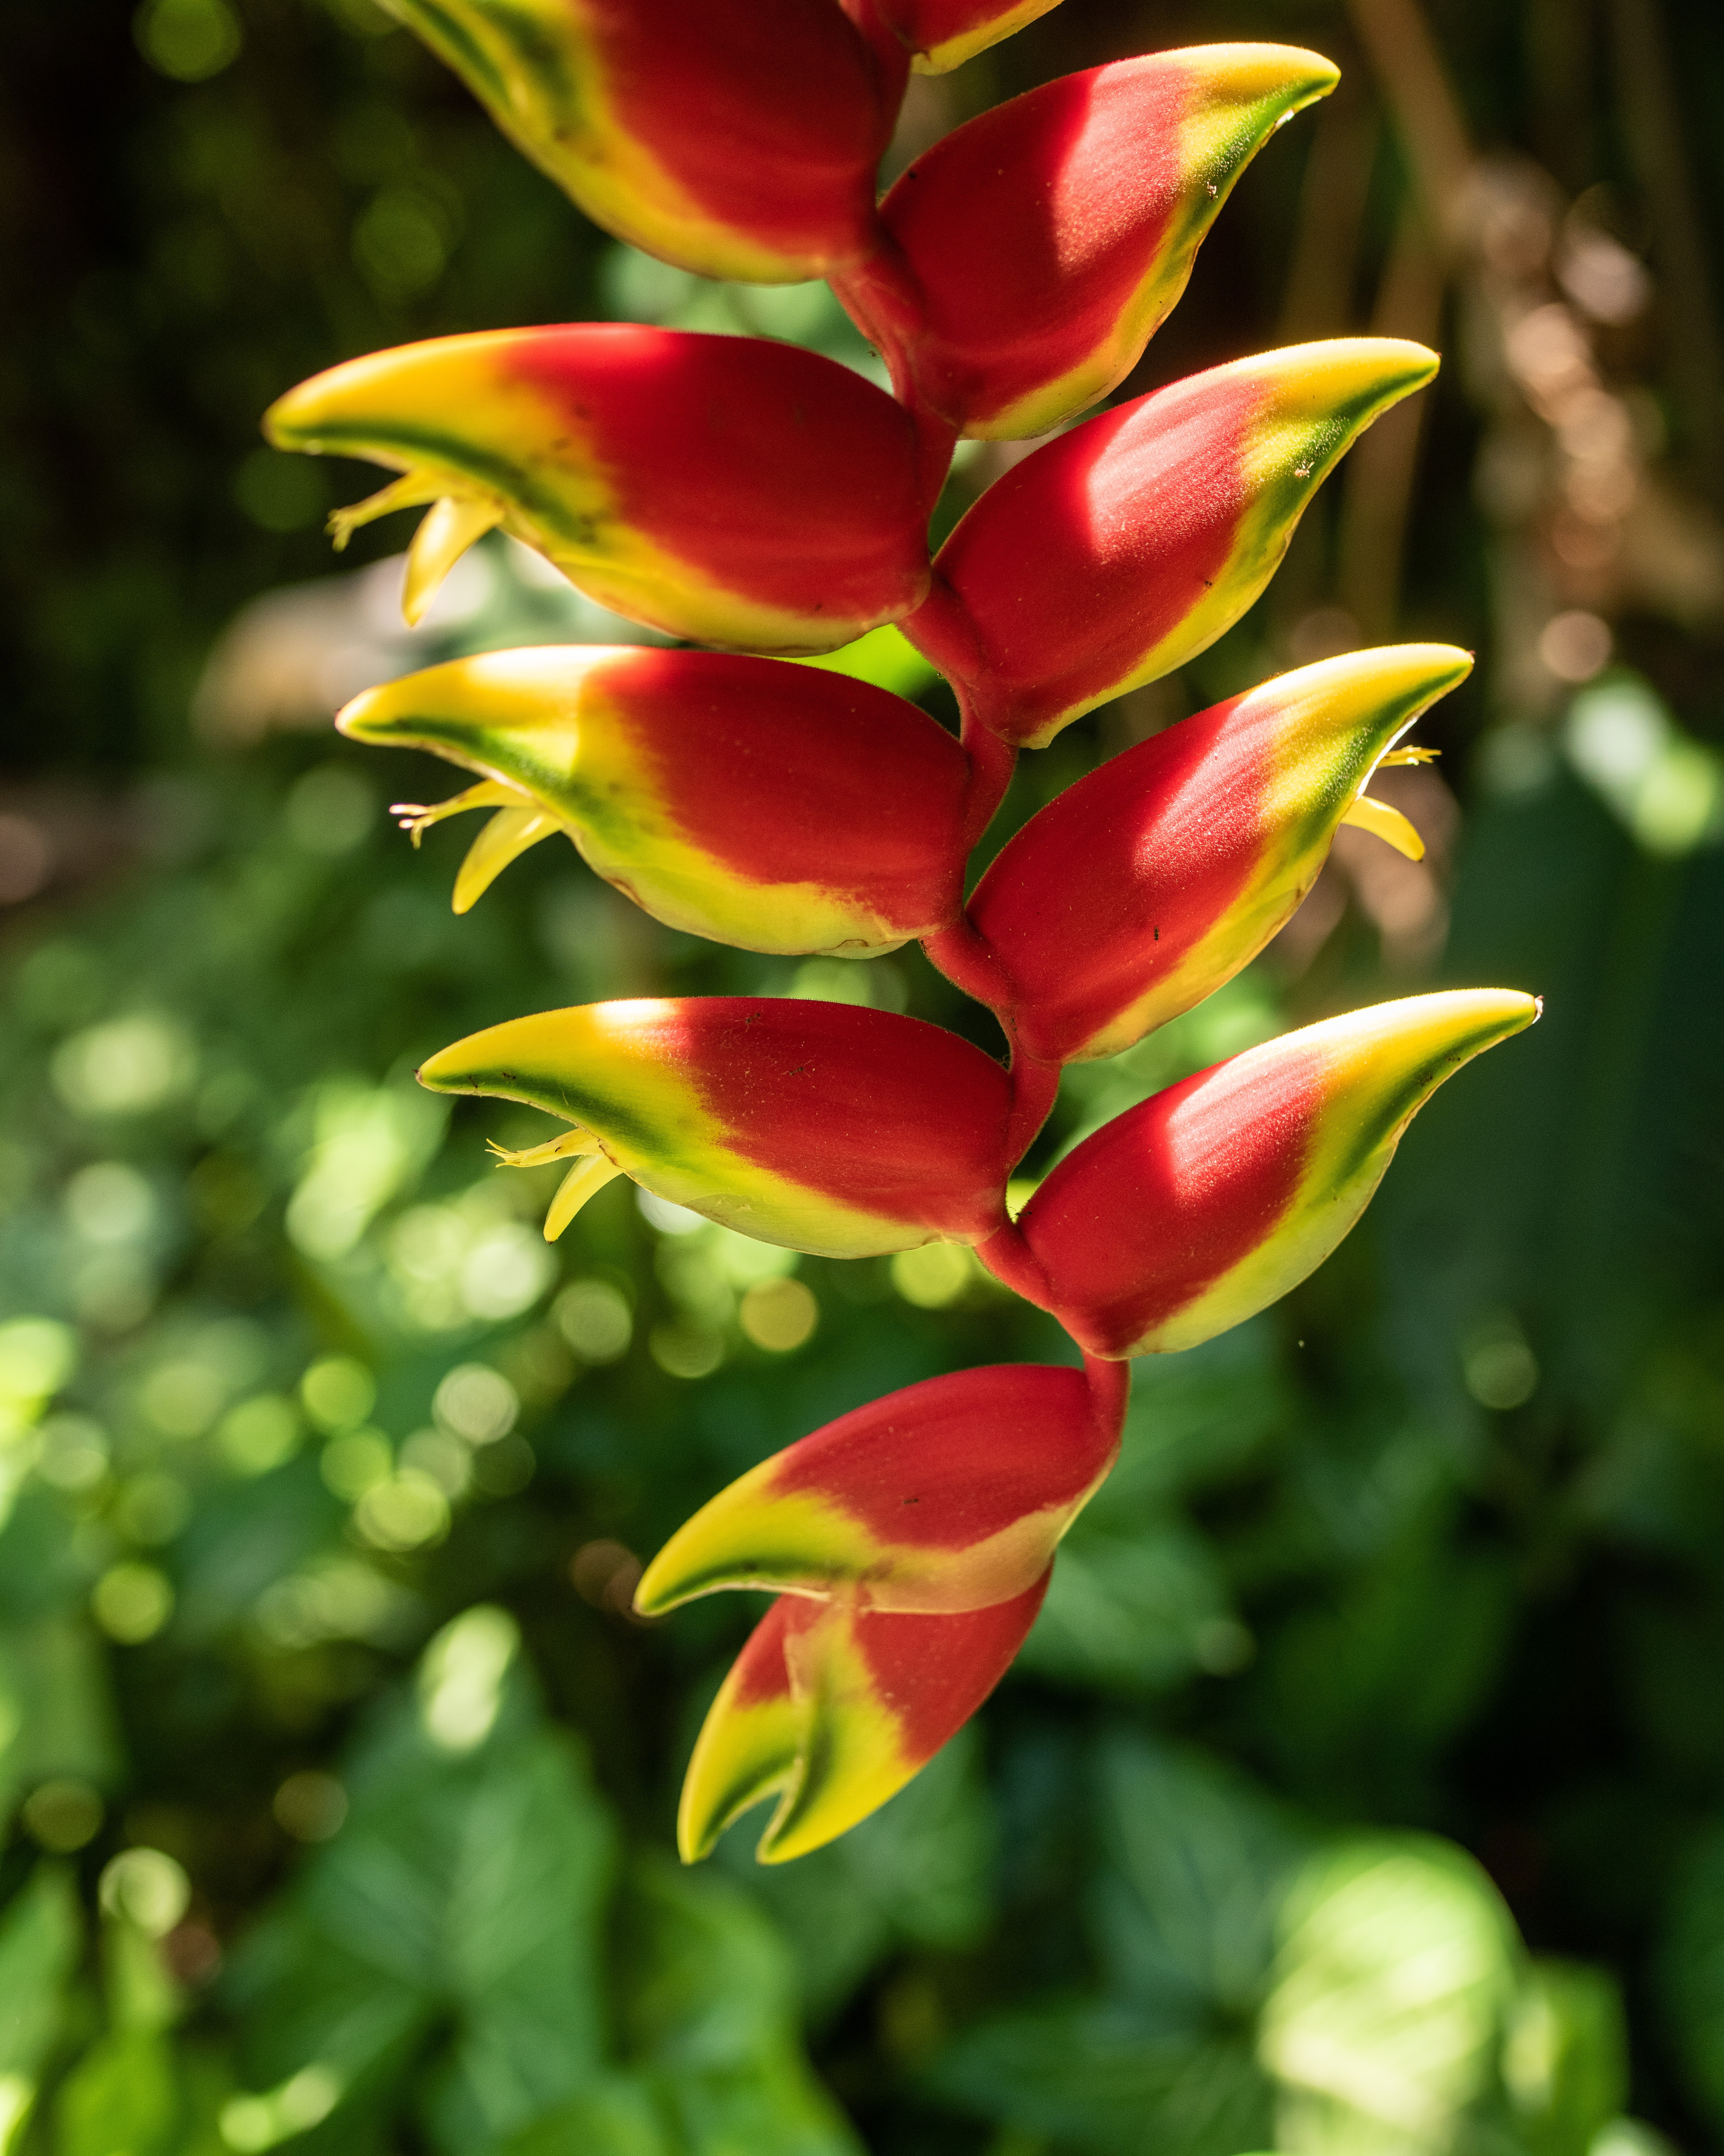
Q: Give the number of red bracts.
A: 12